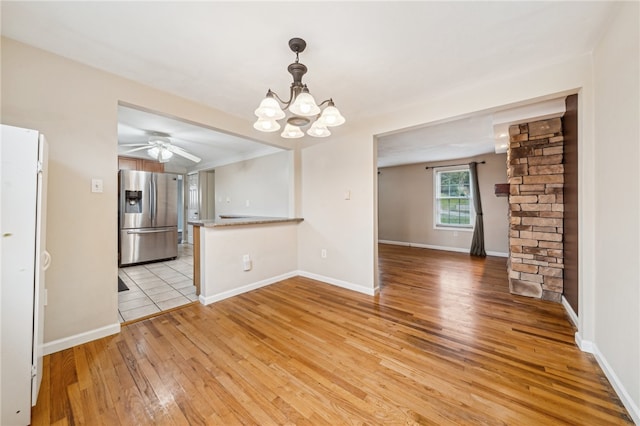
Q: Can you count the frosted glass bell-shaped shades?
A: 6